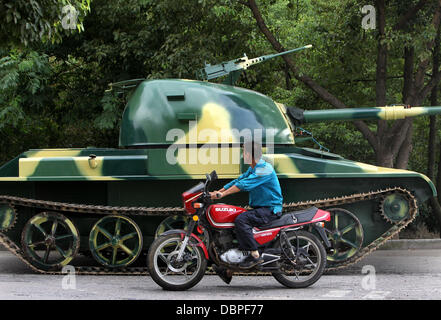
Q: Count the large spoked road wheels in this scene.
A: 4